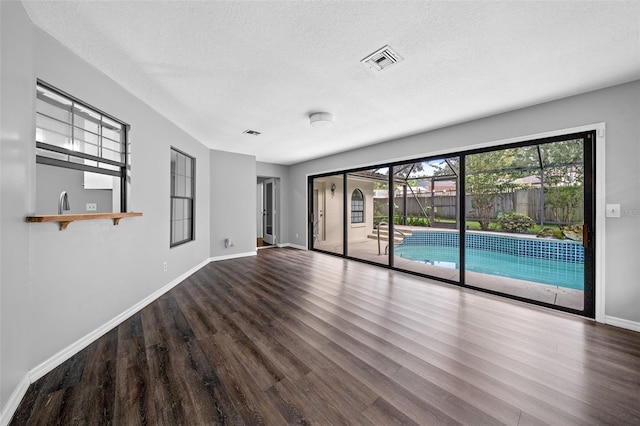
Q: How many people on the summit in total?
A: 0